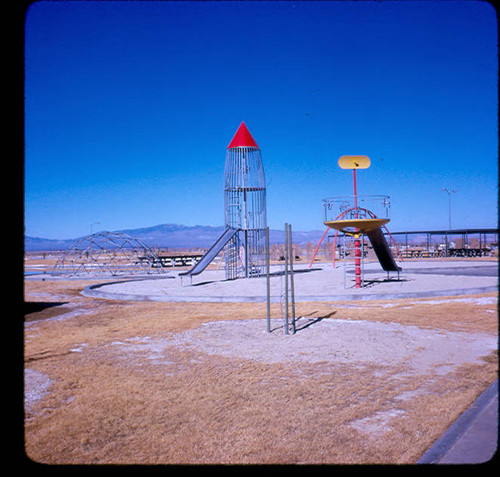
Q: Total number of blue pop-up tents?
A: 0